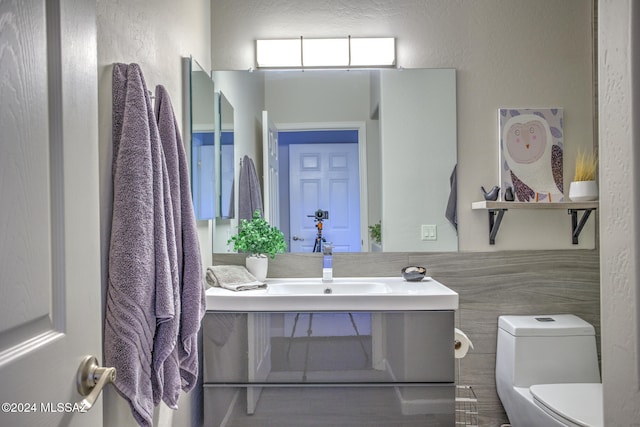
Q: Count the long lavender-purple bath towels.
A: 2